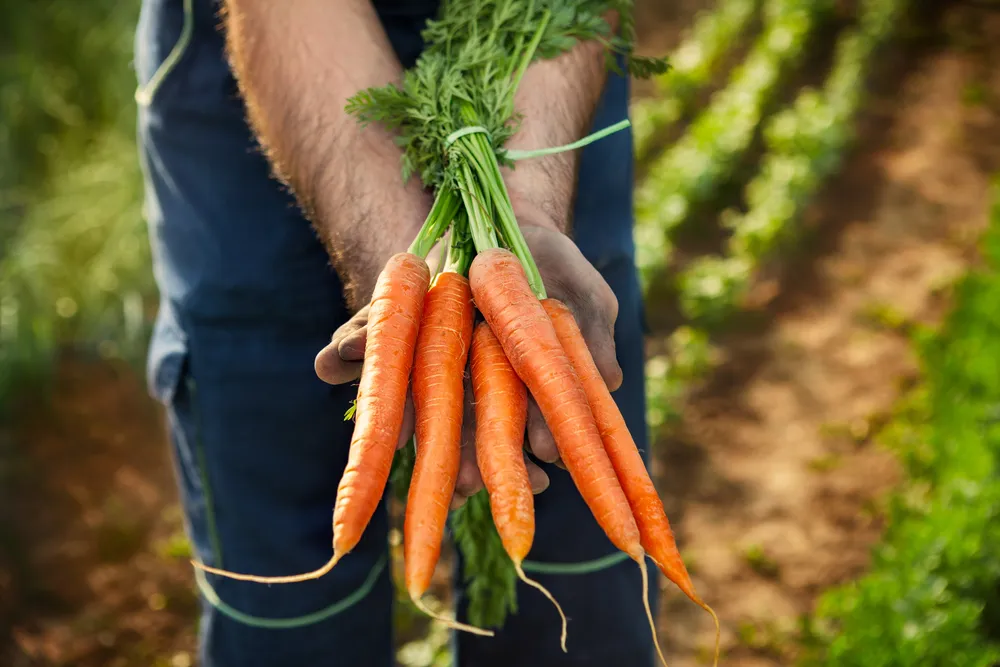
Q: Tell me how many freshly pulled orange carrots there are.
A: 5